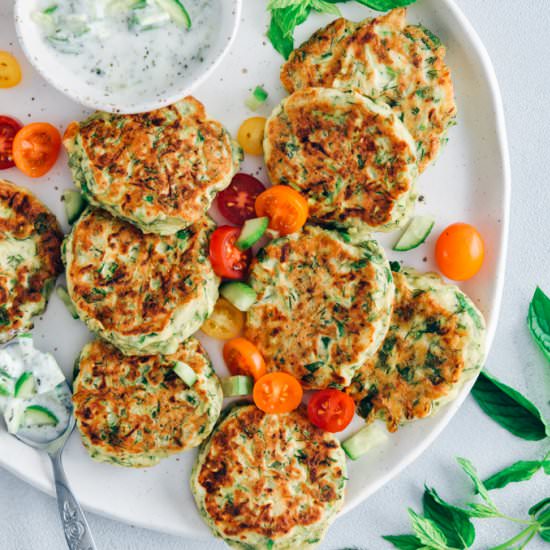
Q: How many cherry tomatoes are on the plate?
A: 12